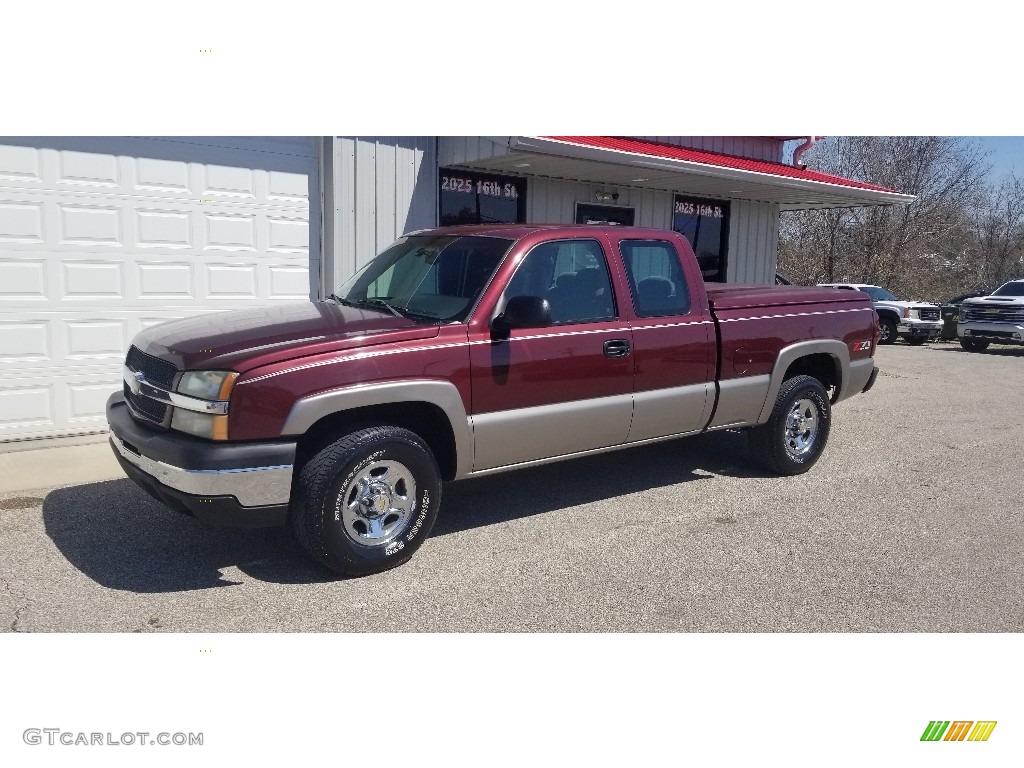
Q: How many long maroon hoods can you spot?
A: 1